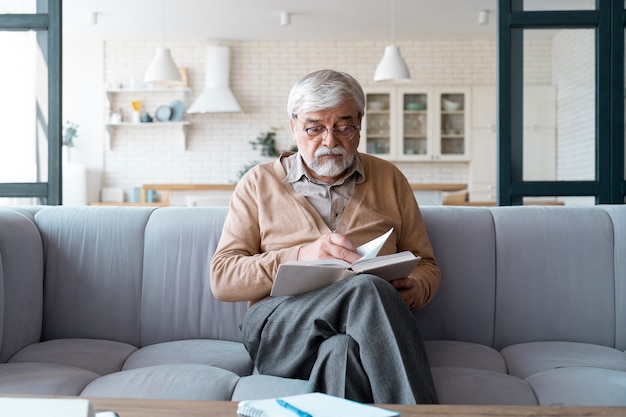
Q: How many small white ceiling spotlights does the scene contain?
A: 3